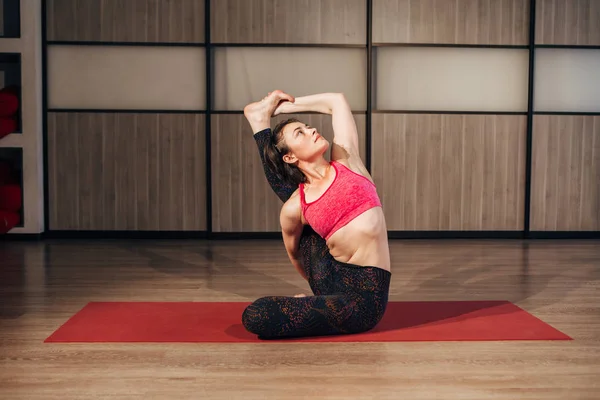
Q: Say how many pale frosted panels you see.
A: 4